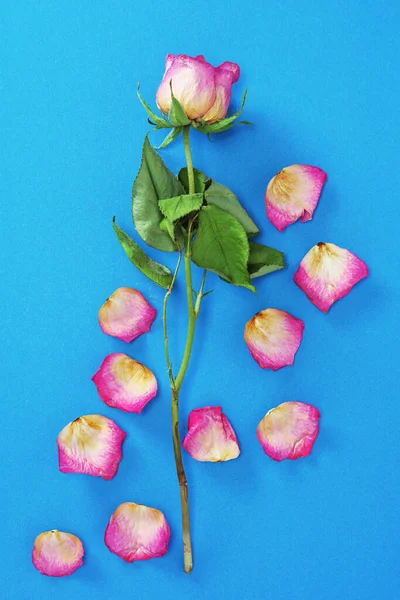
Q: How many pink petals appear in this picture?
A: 10